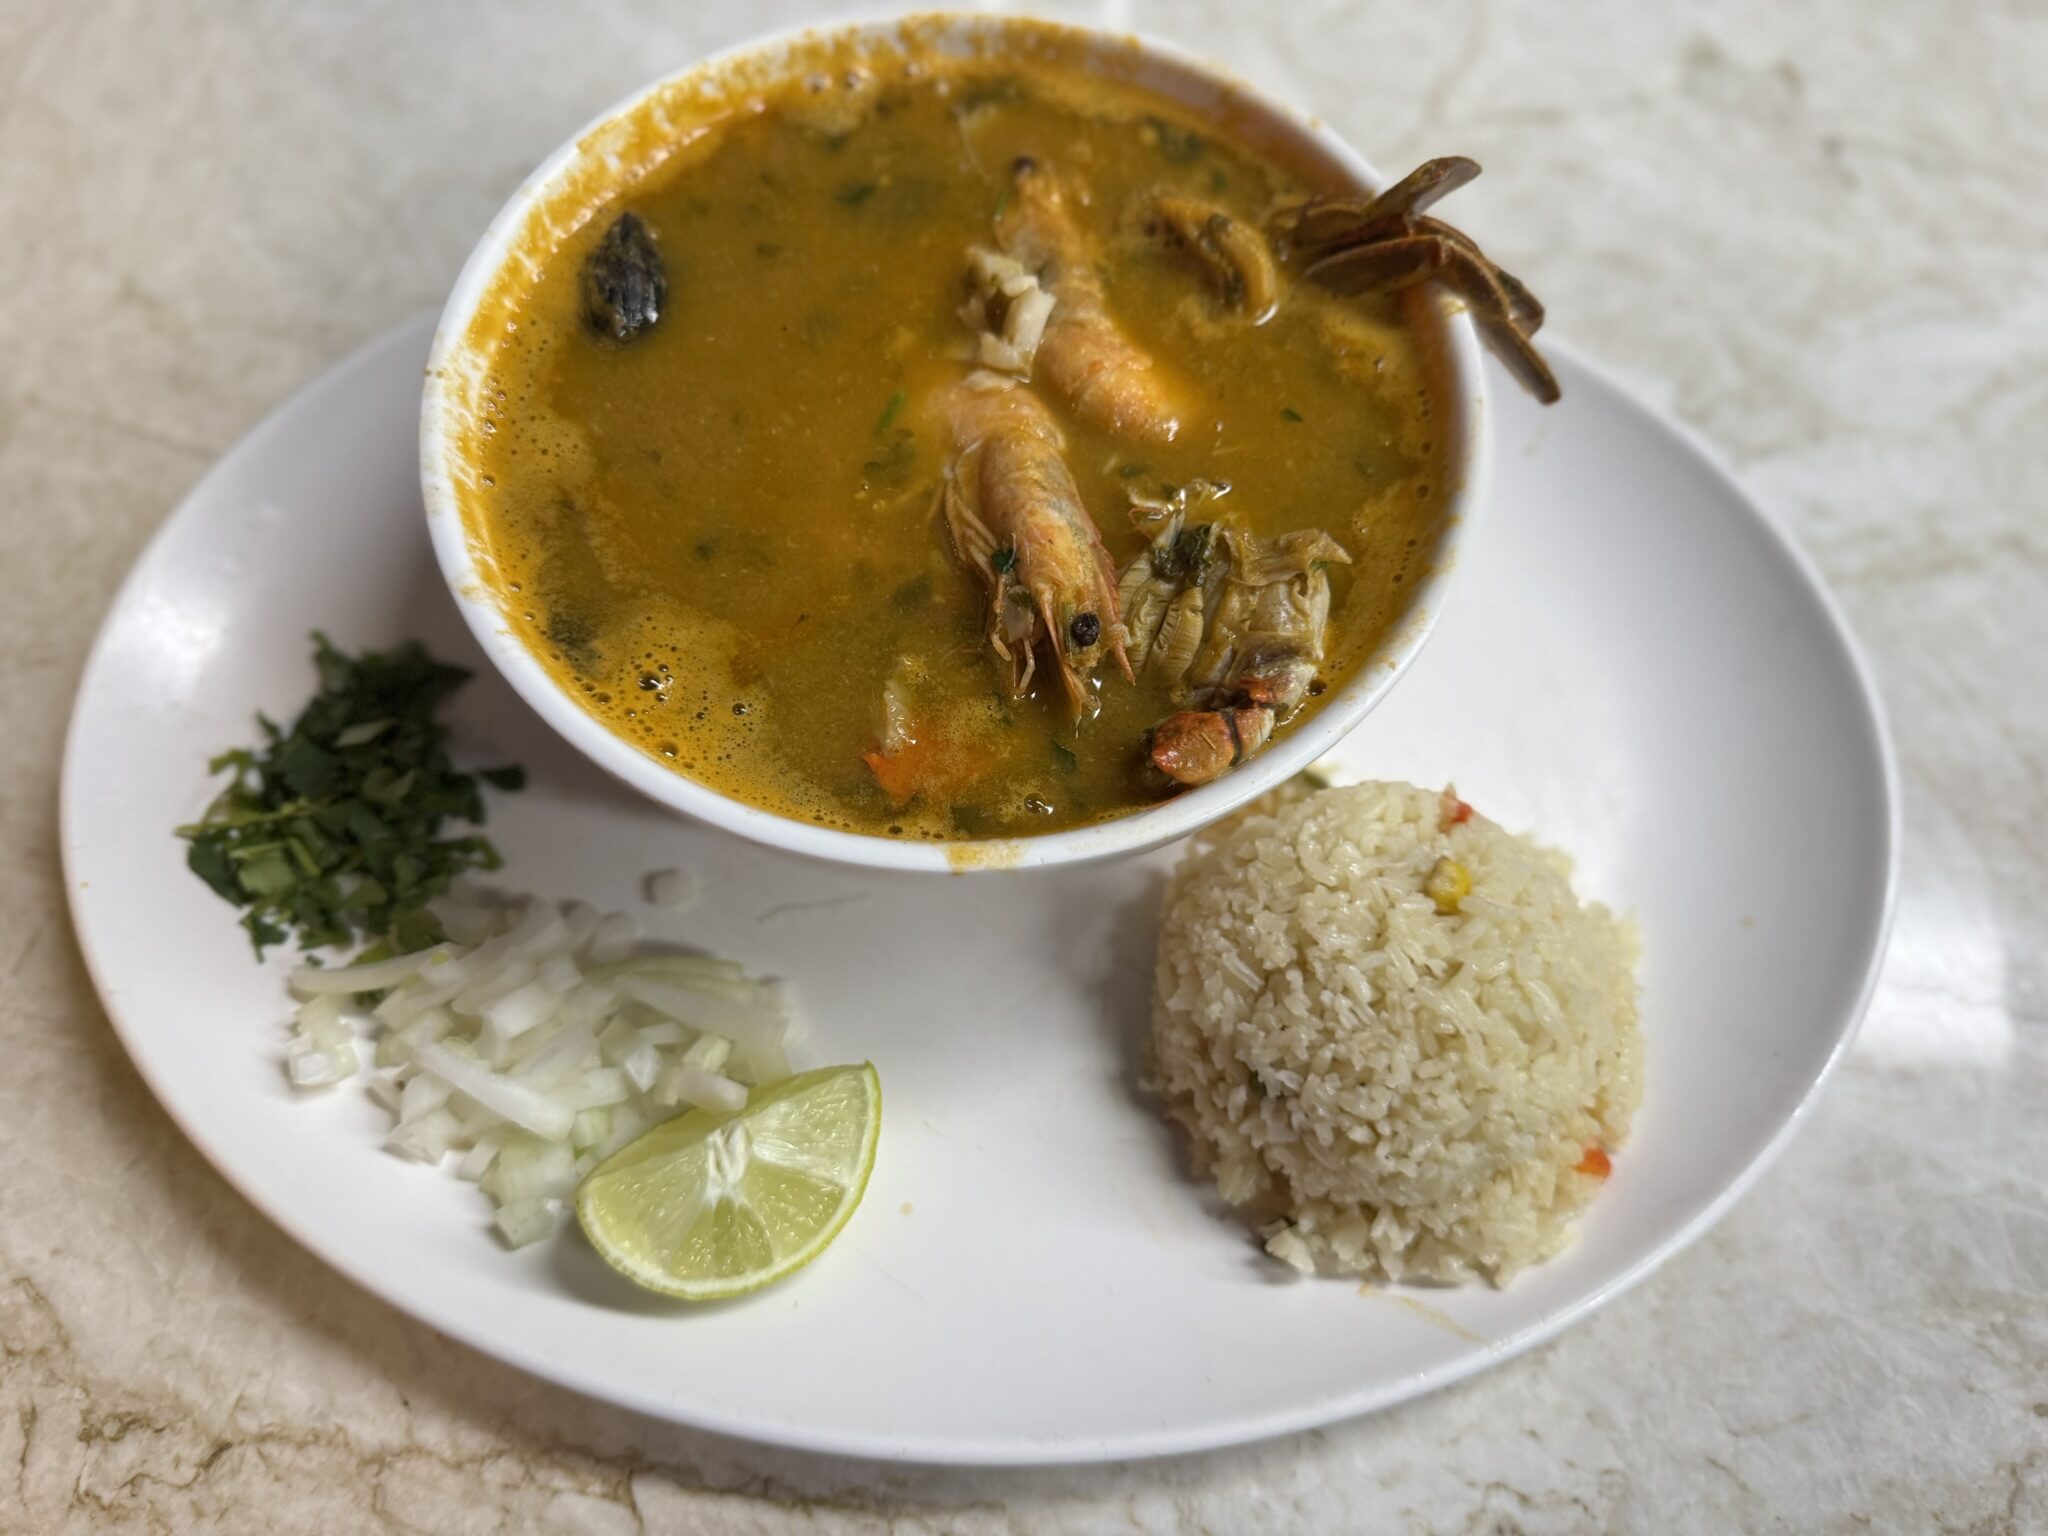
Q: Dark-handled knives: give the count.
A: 0